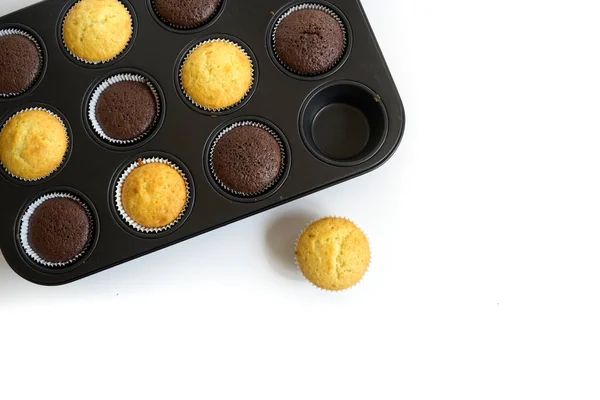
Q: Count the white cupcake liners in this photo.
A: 11